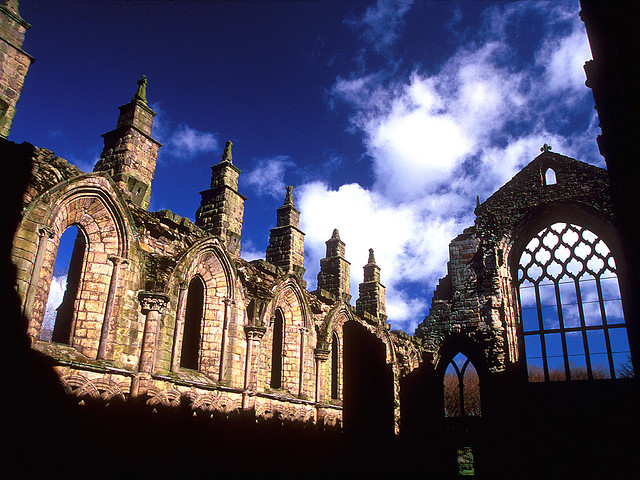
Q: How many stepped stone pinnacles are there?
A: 6